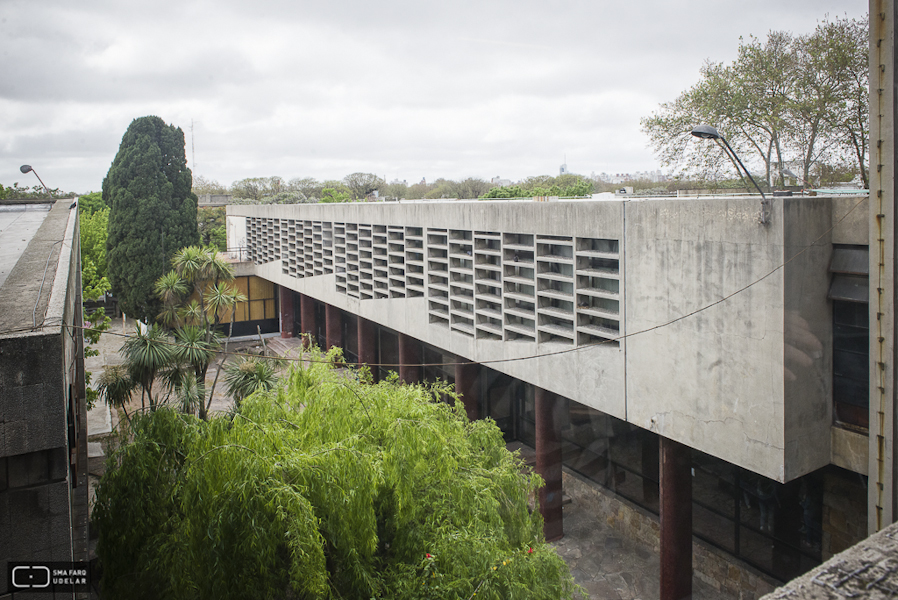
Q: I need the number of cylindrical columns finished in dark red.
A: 8